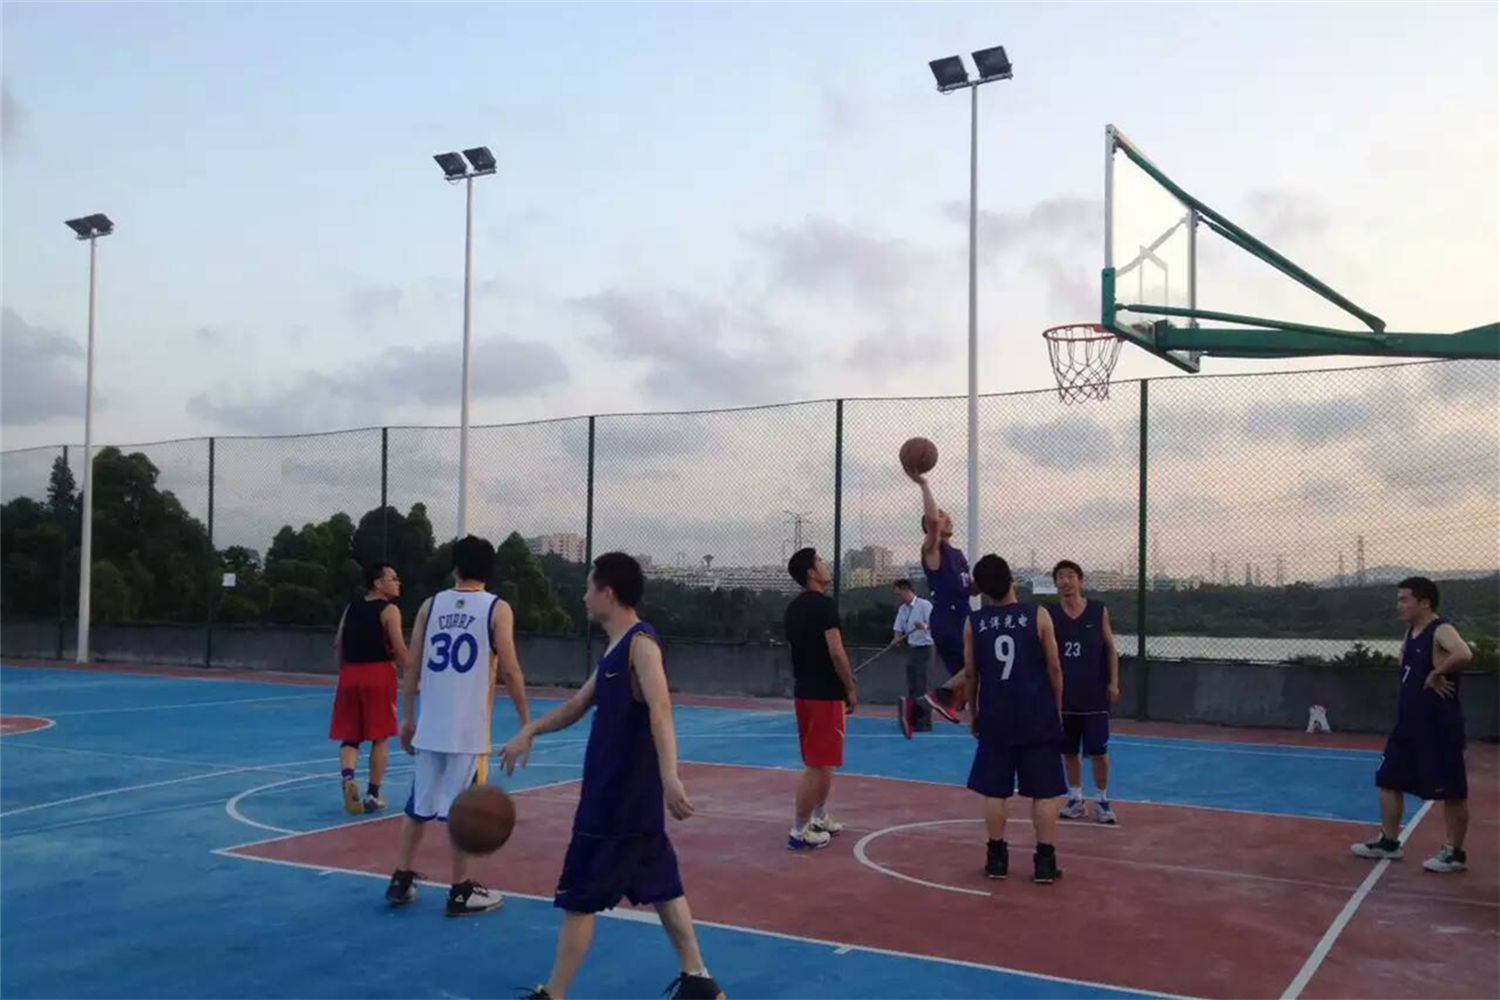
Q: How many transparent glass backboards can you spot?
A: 1